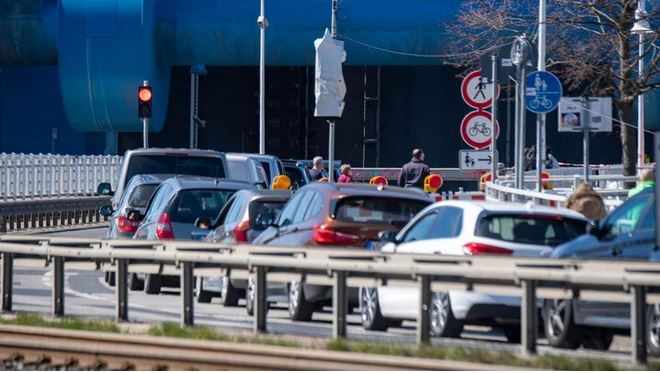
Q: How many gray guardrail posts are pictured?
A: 9